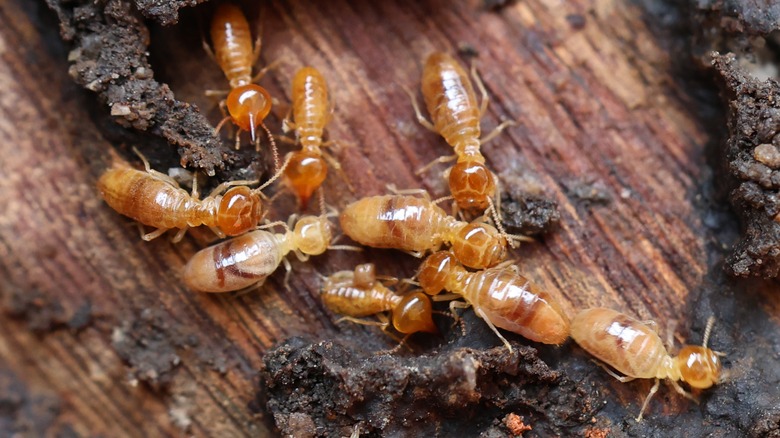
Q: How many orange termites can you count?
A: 9